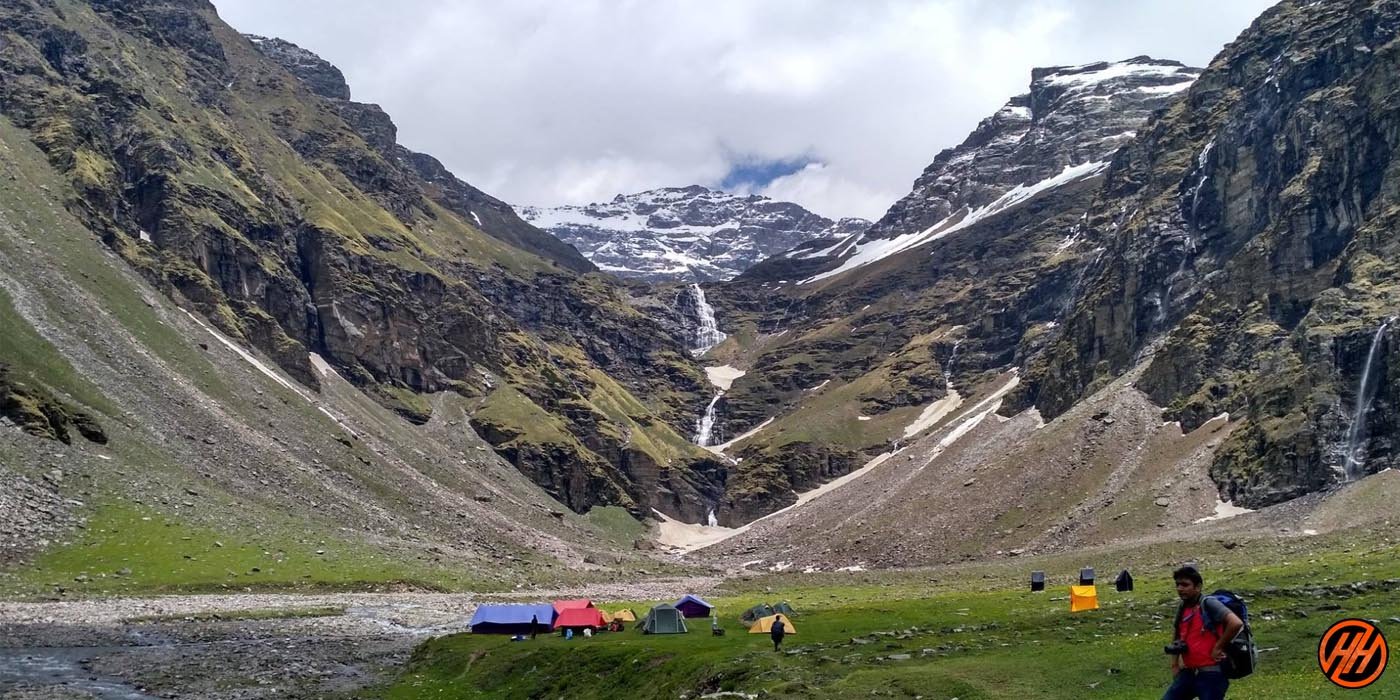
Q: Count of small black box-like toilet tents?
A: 3